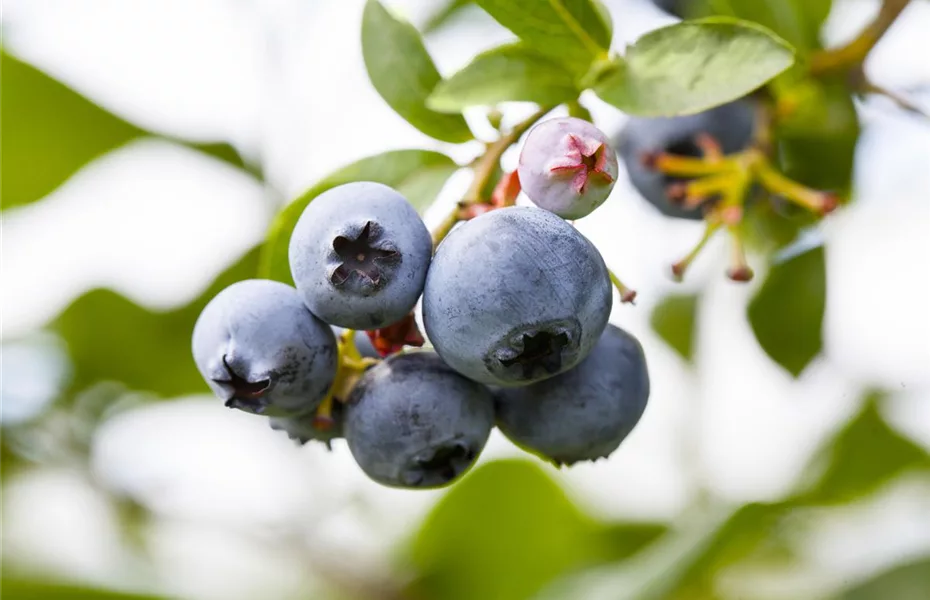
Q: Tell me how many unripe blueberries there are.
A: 1